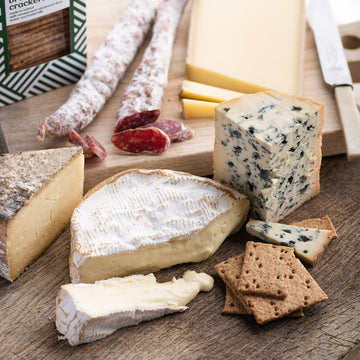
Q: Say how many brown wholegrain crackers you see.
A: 5